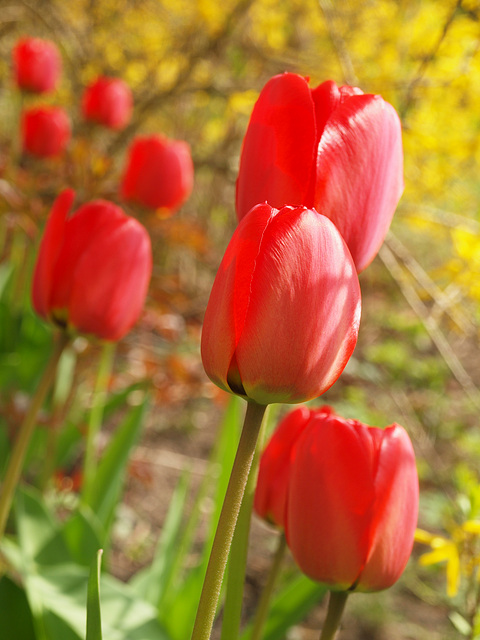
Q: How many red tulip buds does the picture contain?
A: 9